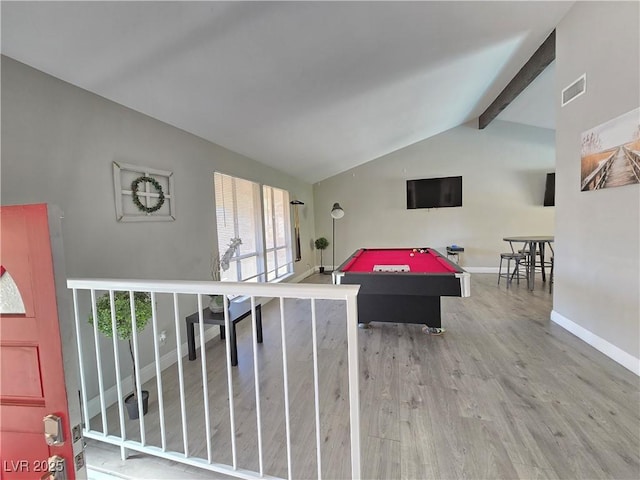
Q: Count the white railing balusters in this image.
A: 11